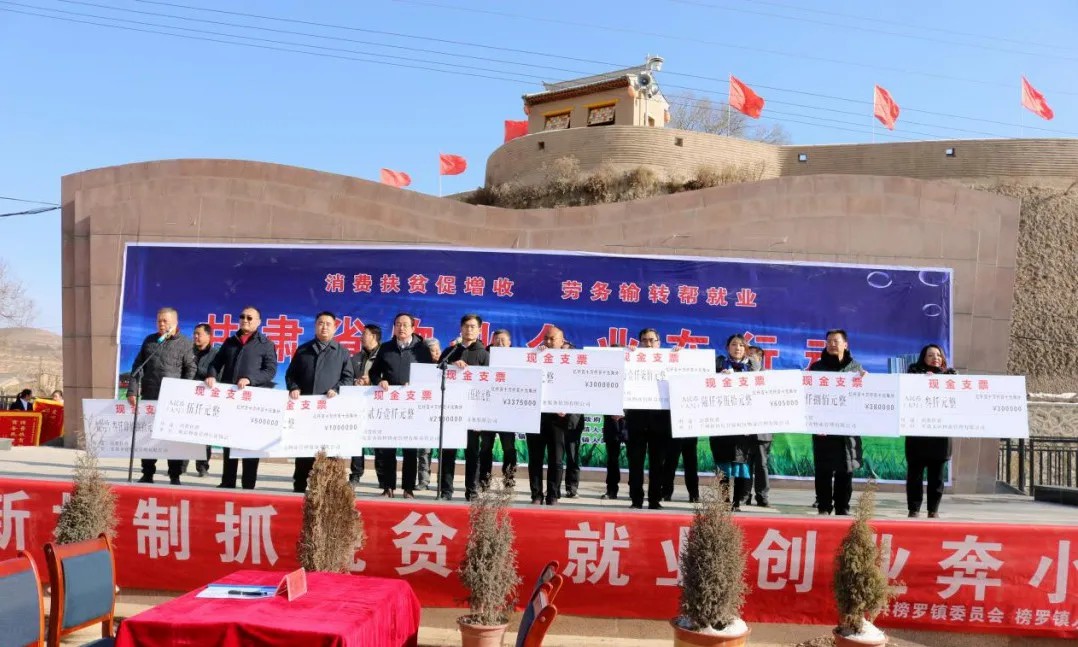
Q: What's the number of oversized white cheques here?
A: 10